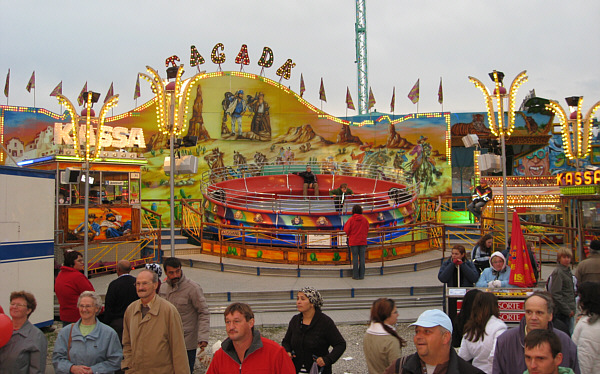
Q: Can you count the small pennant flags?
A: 13